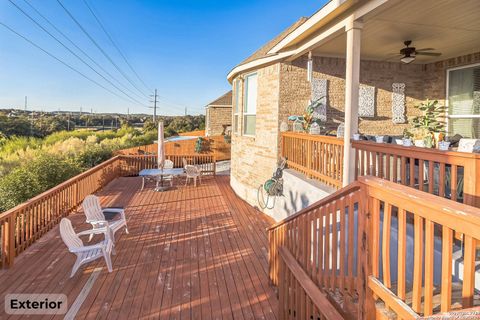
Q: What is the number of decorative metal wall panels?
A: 3